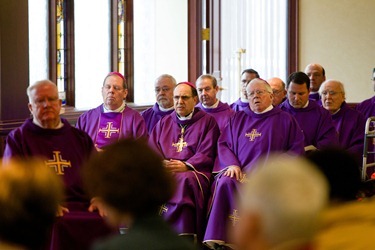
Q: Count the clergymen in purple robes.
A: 12